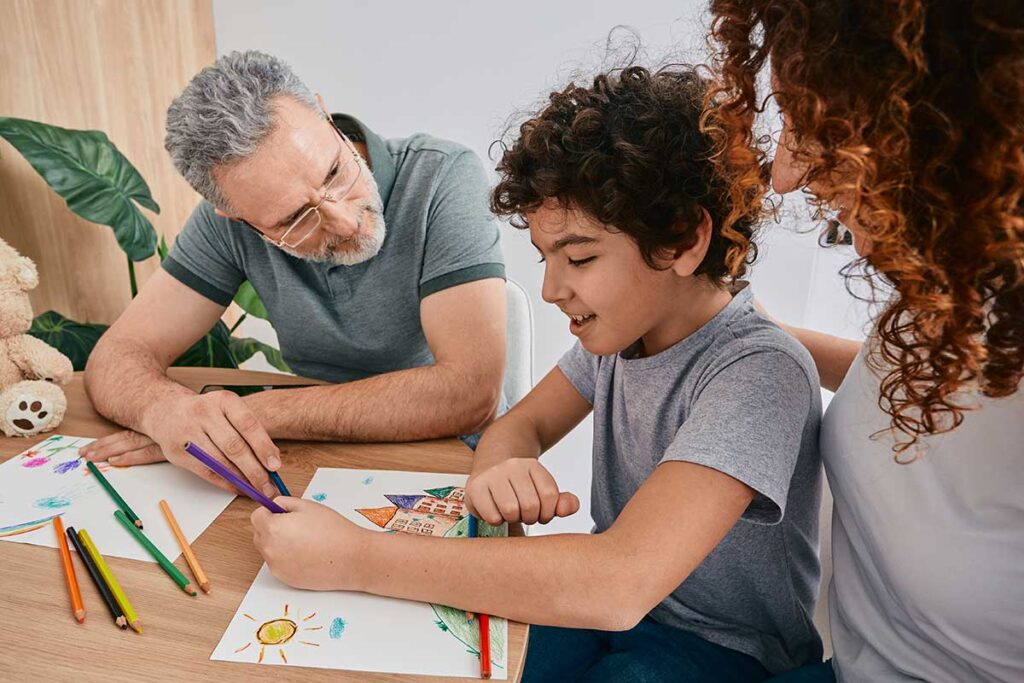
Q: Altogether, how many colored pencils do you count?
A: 10